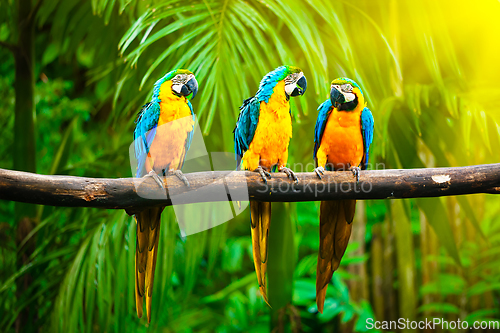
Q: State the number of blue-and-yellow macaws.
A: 3